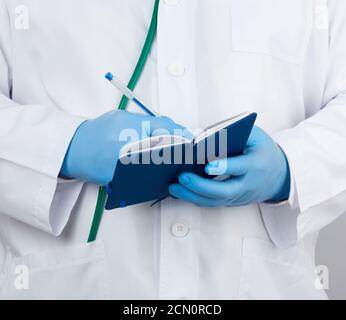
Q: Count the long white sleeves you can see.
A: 2